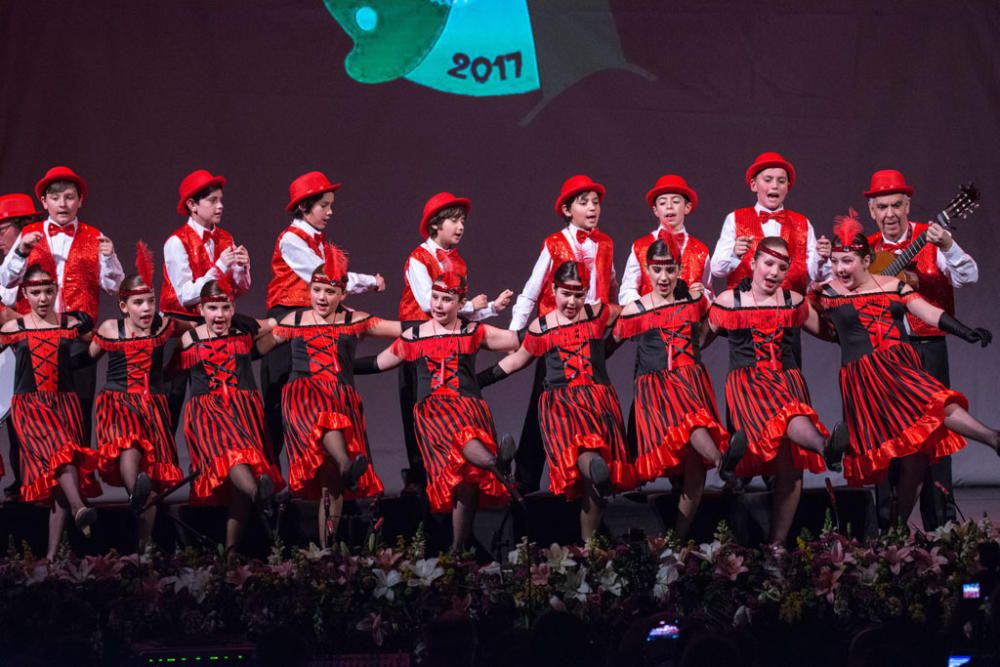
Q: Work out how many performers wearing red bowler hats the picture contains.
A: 9